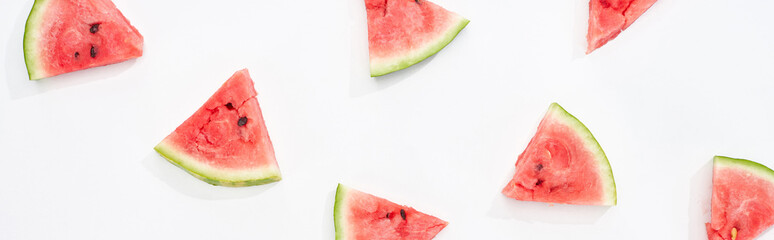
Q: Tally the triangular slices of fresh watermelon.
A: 7